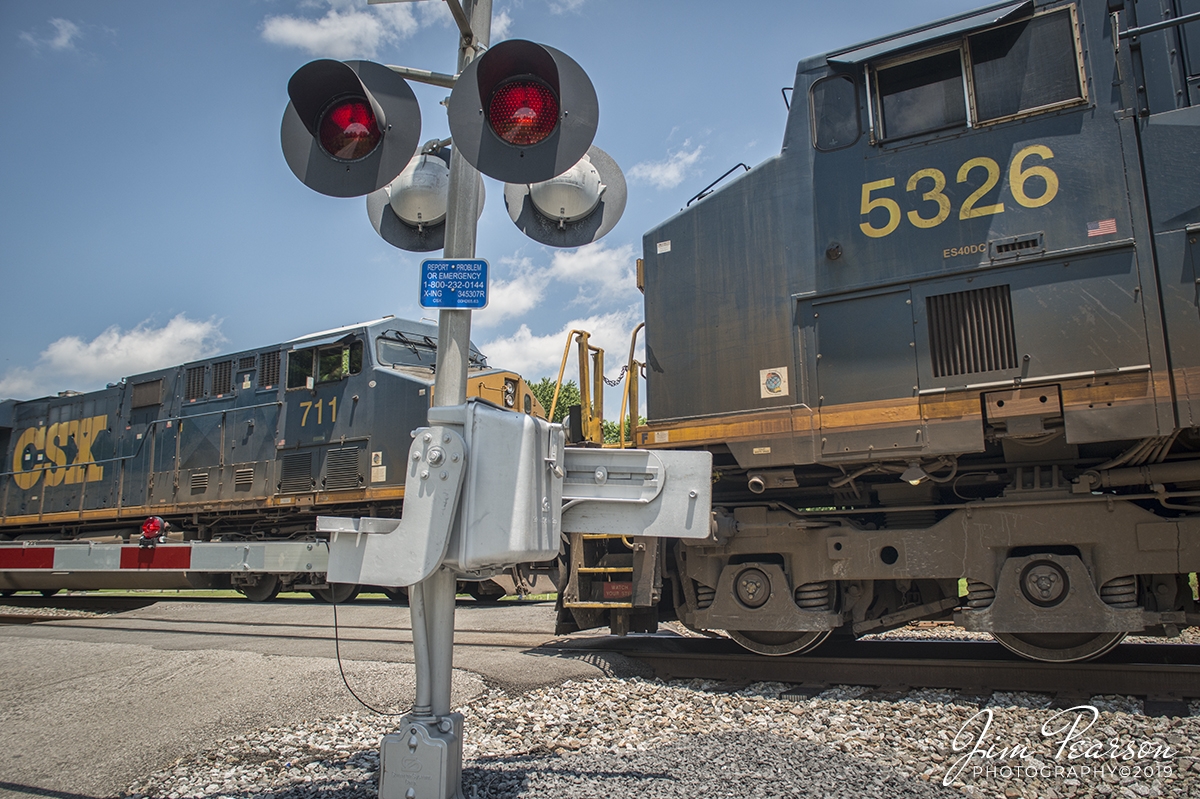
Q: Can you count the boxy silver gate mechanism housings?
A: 1